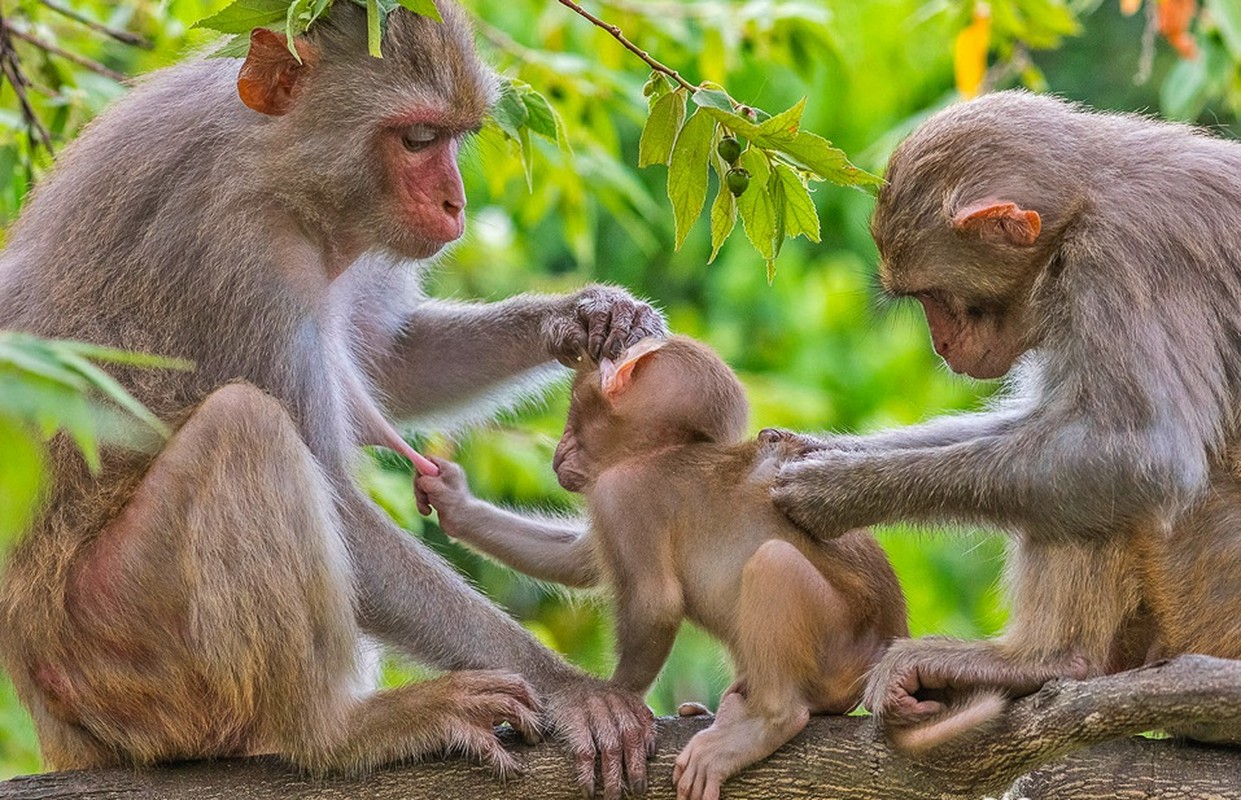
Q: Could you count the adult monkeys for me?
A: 2